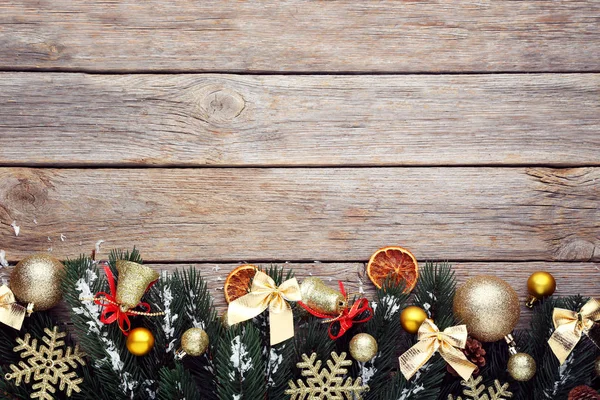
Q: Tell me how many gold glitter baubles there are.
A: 5